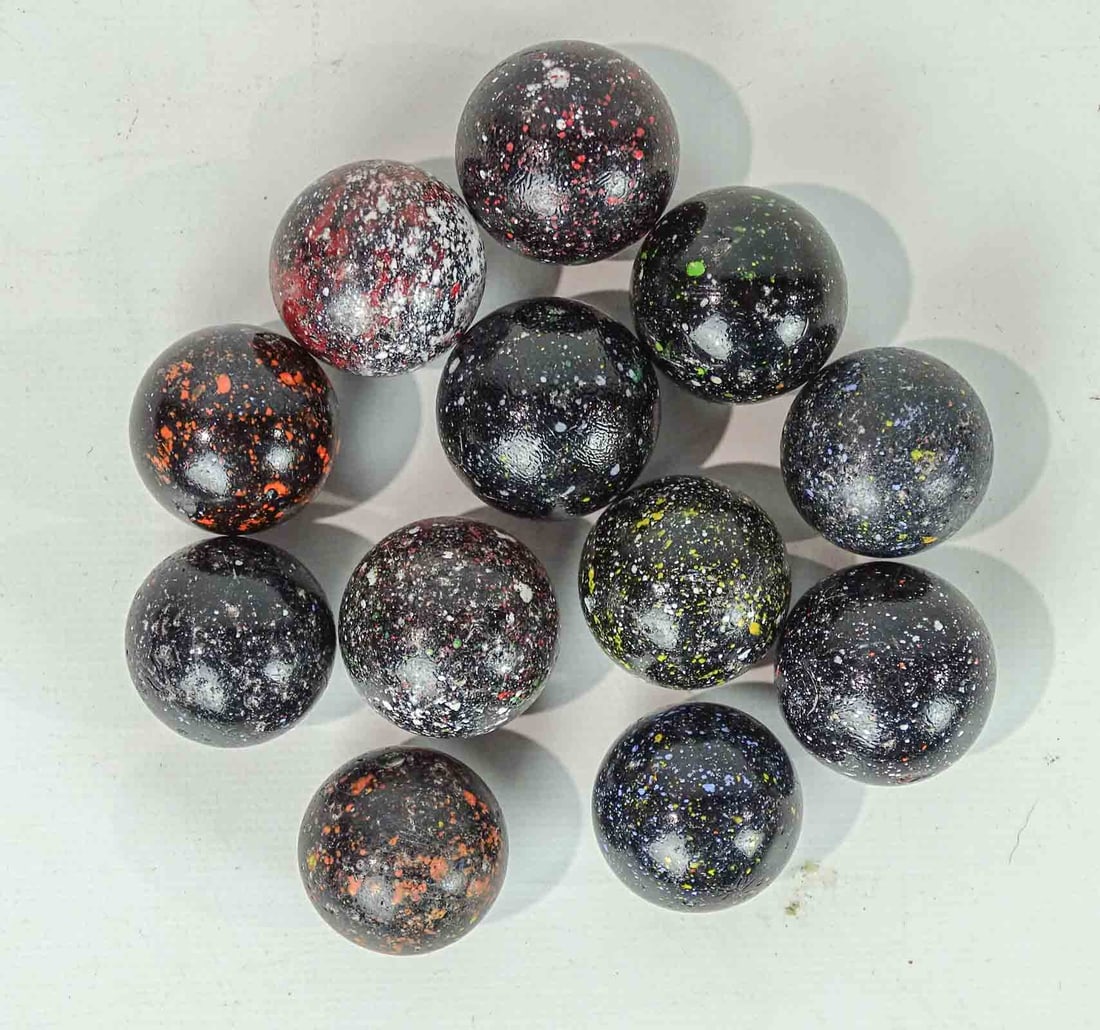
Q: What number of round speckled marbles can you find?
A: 12